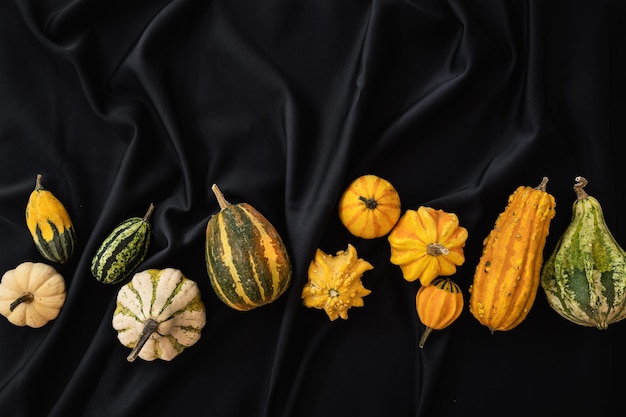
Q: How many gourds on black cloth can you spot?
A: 11